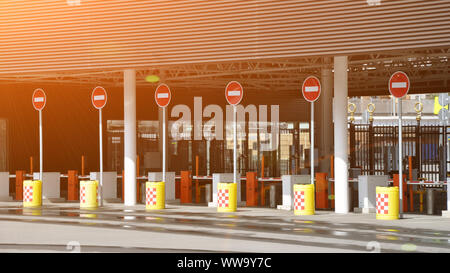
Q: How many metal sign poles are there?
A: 6